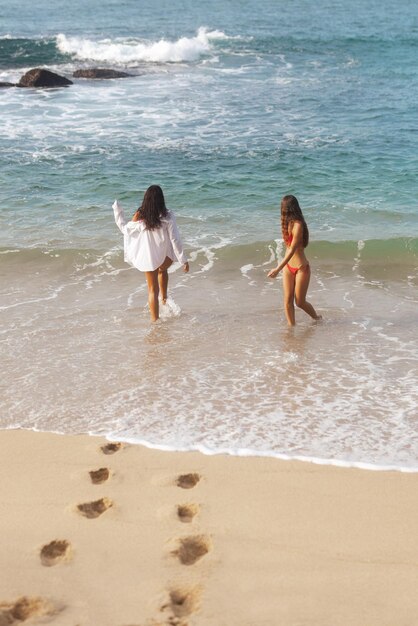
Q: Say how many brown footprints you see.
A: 9